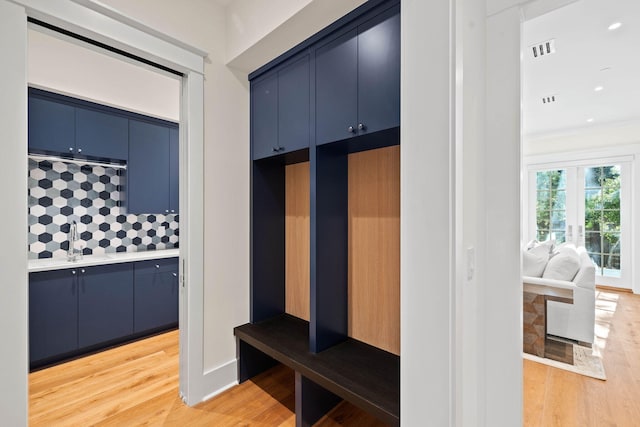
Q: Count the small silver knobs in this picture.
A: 12